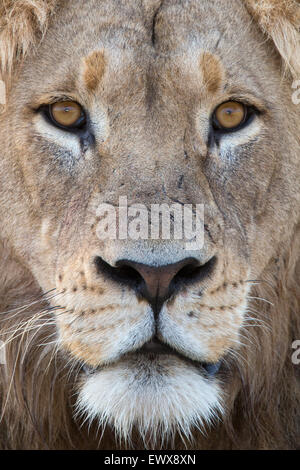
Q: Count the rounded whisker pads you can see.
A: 2